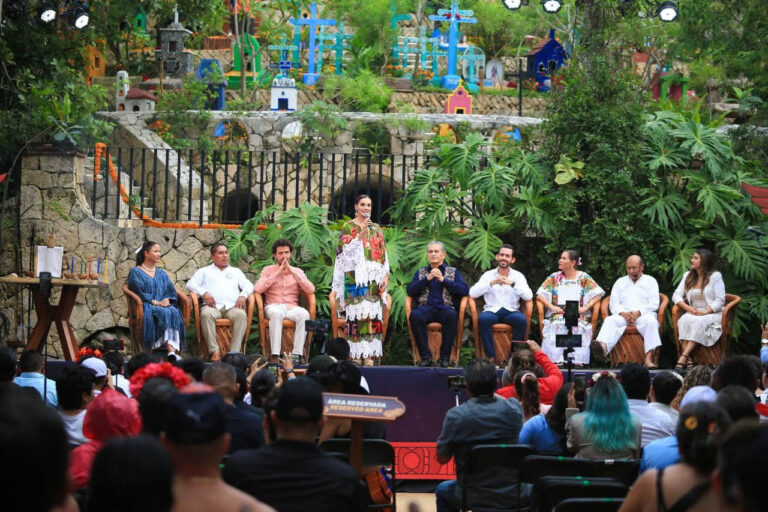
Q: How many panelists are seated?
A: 8